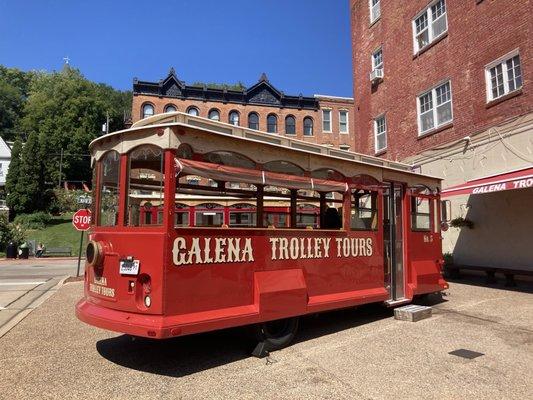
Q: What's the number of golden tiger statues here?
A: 0